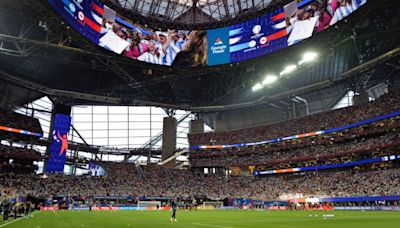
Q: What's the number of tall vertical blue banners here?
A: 1